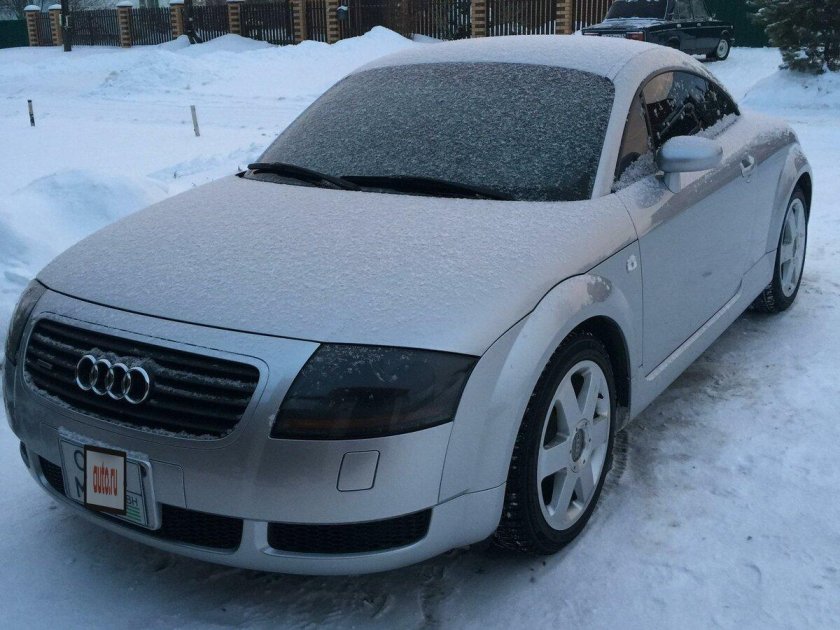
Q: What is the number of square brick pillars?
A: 9